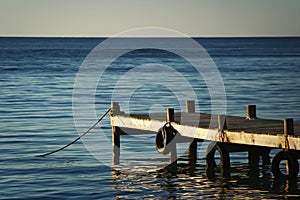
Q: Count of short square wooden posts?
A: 6